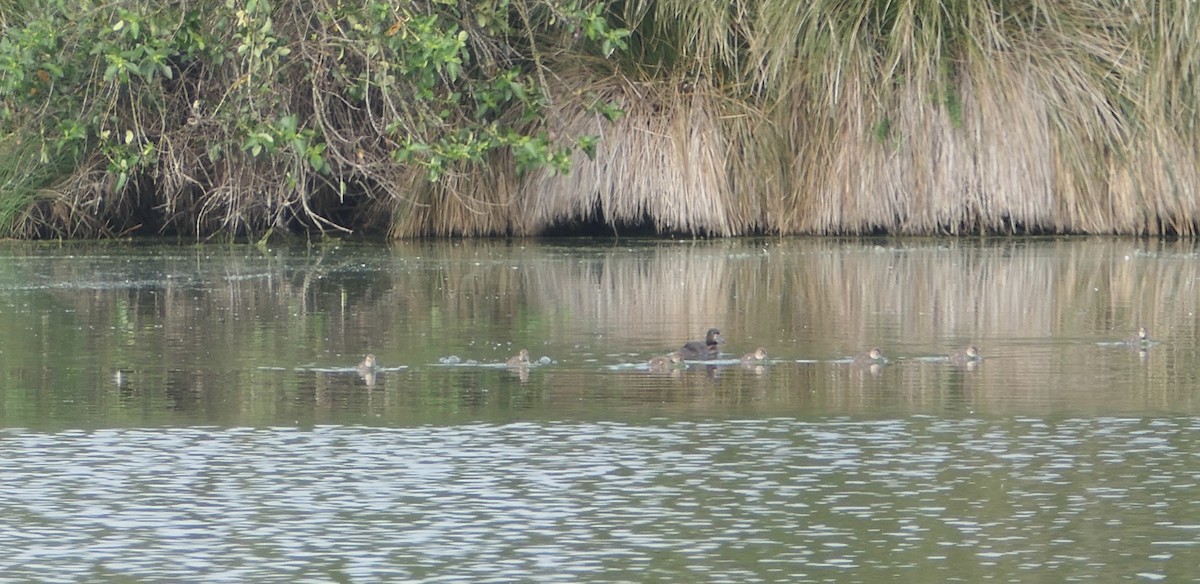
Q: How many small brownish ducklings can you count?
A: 7